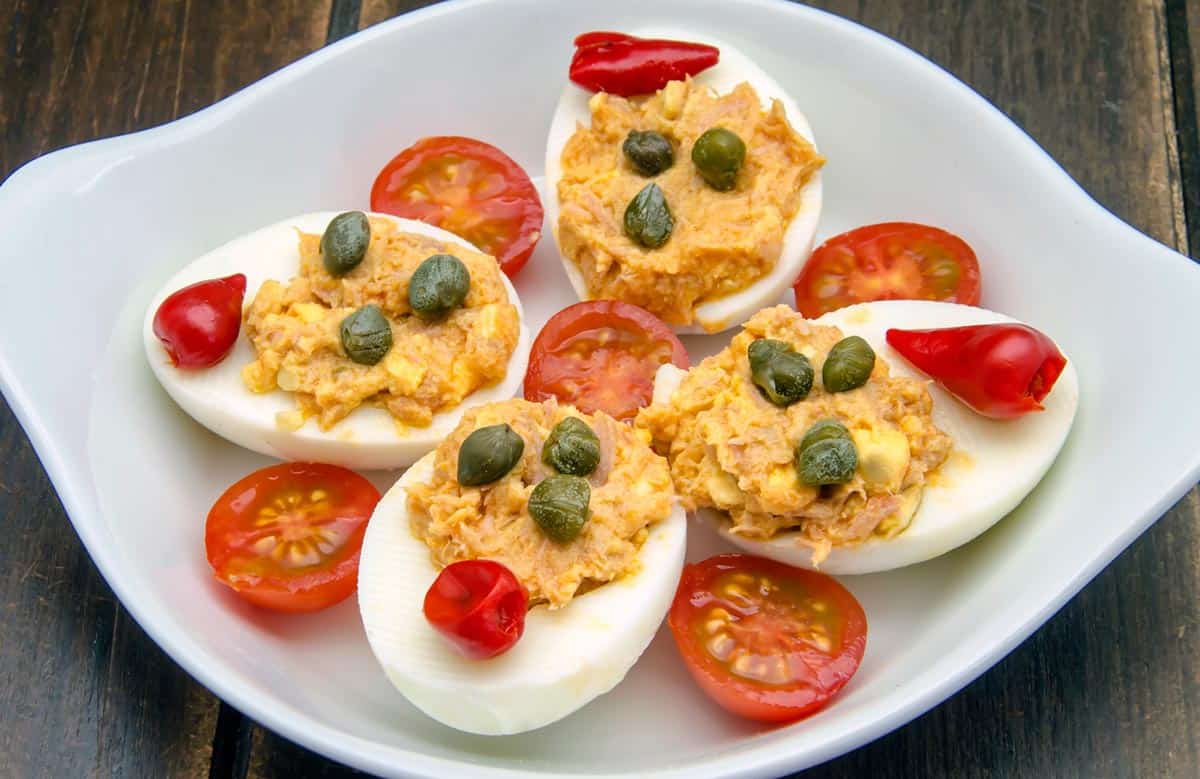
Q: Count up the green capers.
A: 12